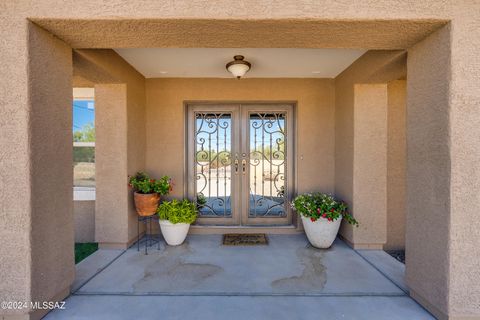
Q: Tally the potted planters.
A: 3